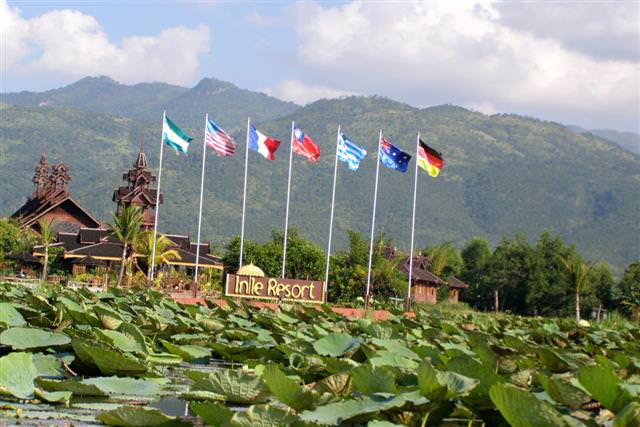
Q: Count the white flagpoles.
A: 7